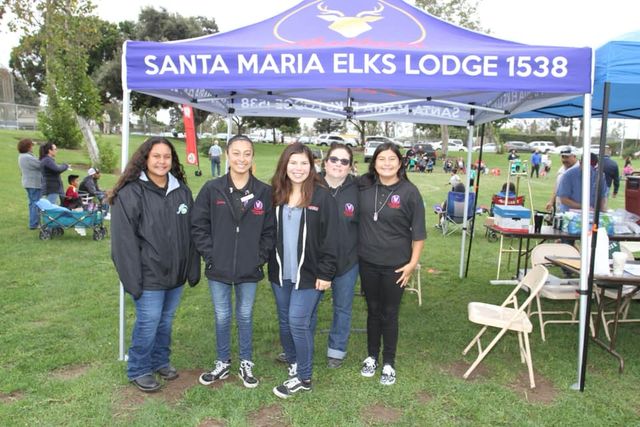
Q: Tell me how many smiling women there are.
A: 5